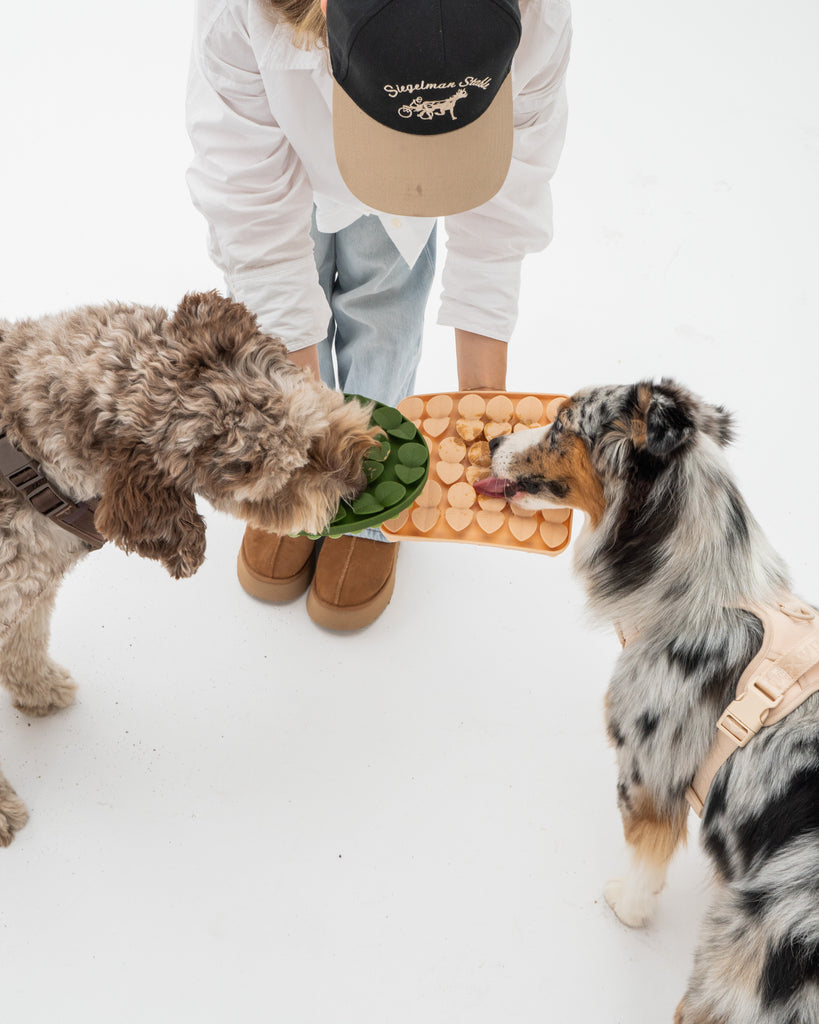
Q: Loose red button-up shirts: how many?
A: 0